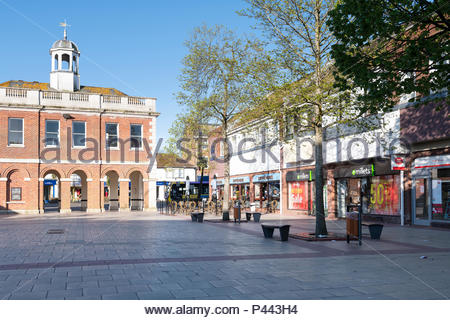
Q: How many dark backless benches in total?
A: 4